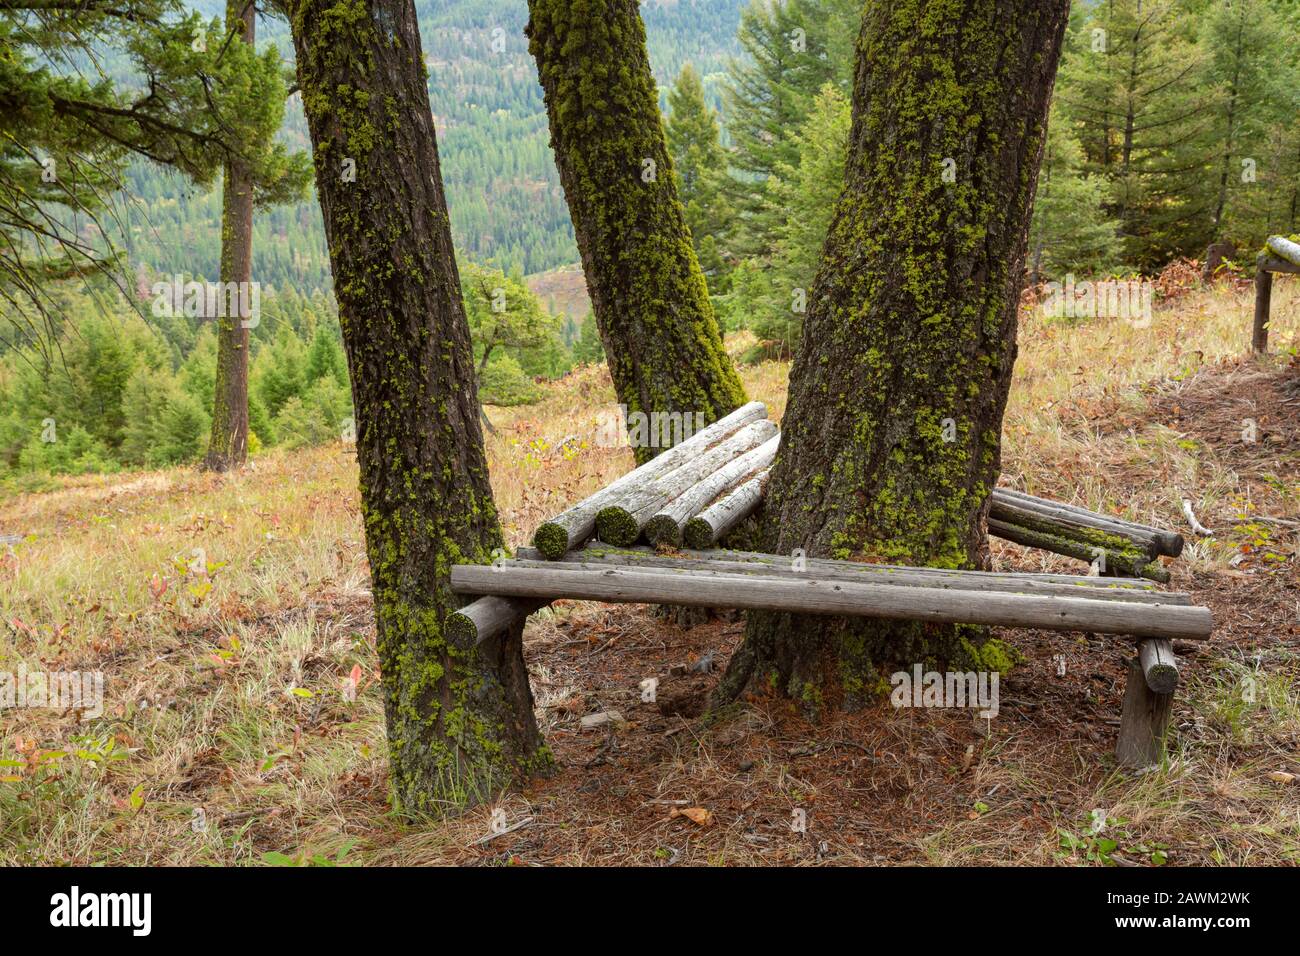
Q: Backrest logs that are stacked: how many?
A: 4